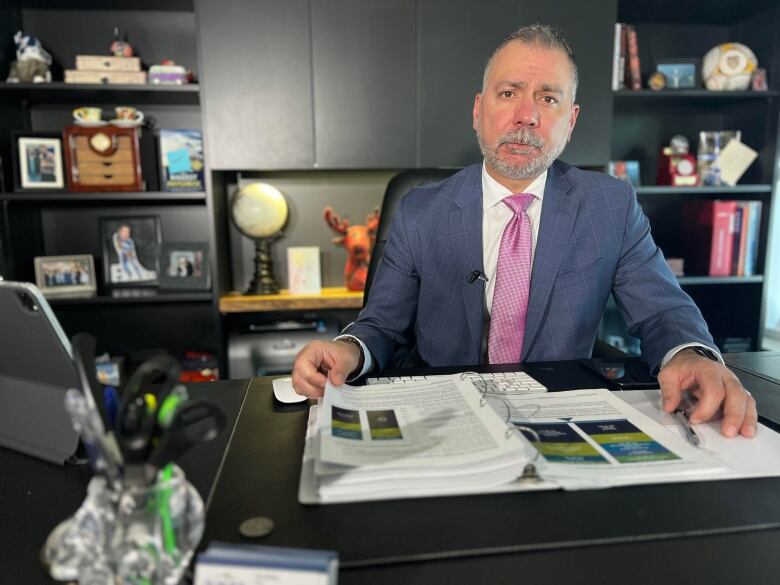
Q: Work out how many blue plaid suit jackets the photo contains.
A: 1